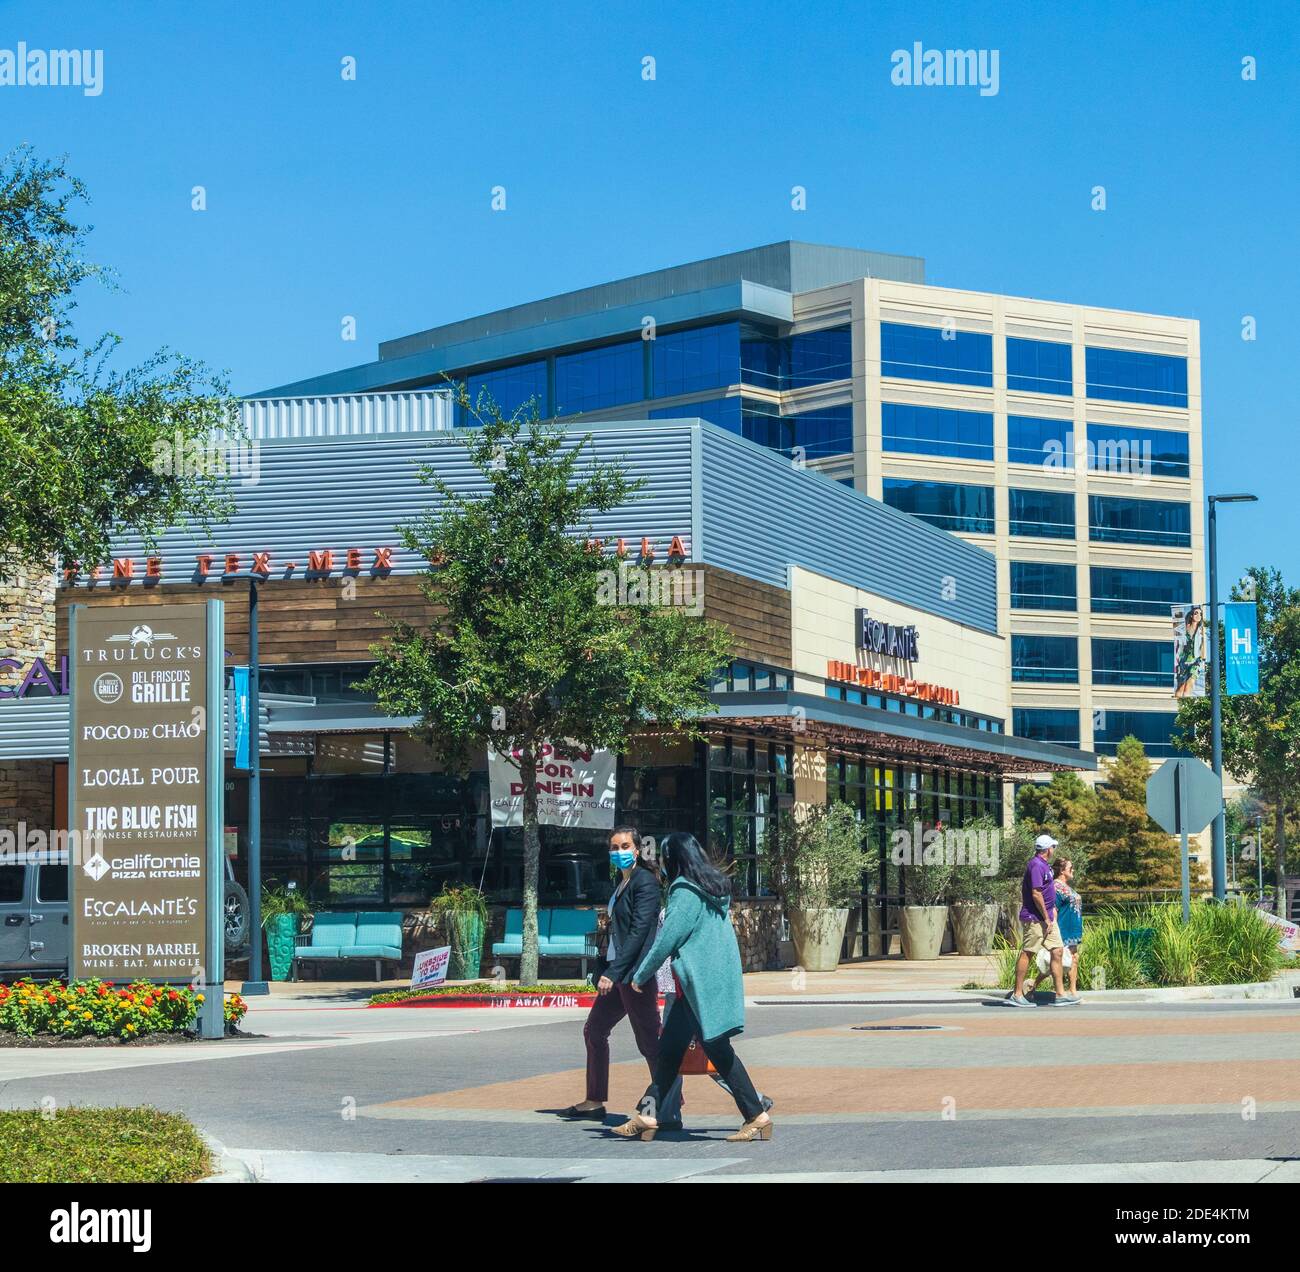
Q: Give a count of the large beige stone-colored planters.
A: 3